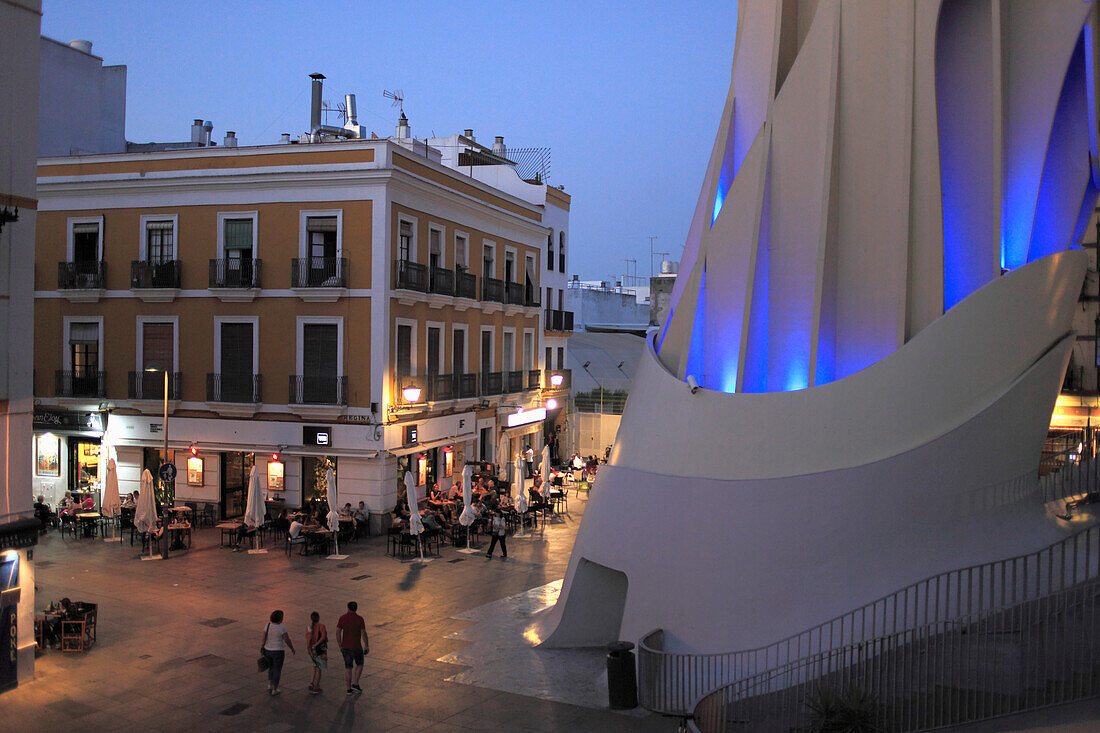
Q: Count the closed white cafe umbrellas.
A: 9